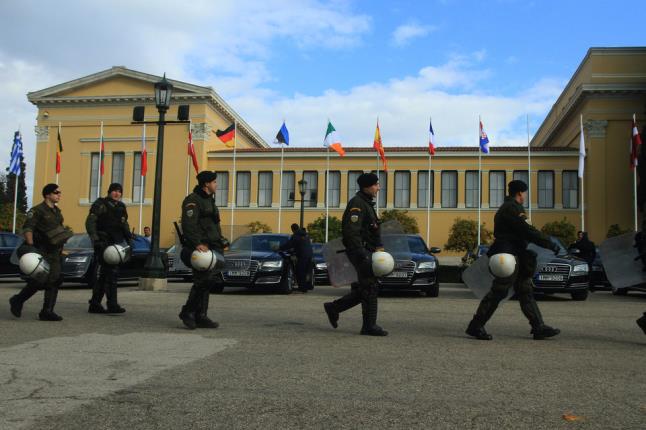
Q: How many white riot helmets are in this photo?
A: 5